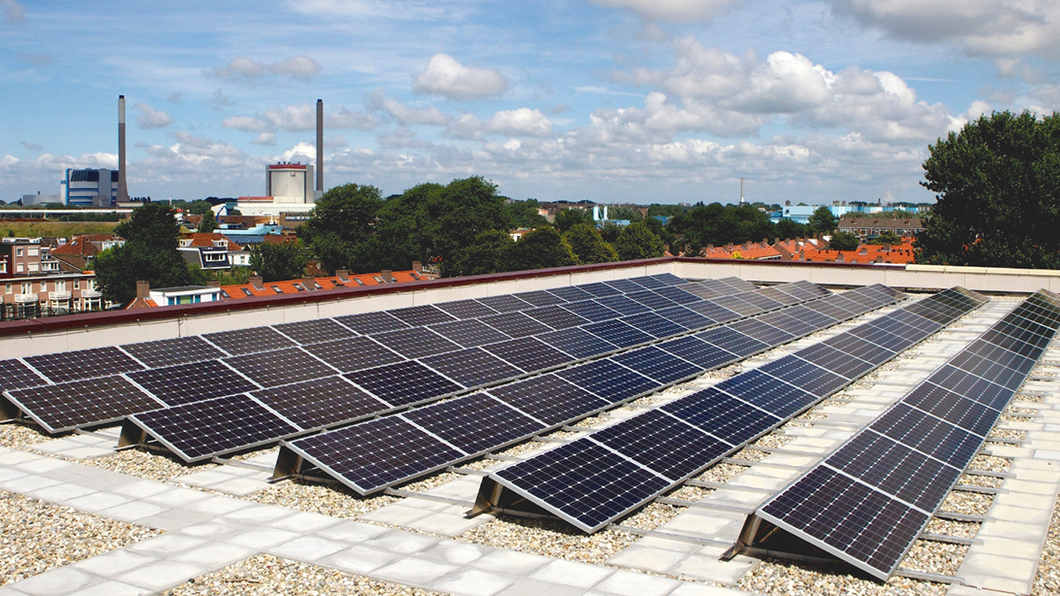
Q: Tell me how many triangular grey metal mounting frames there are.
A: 5